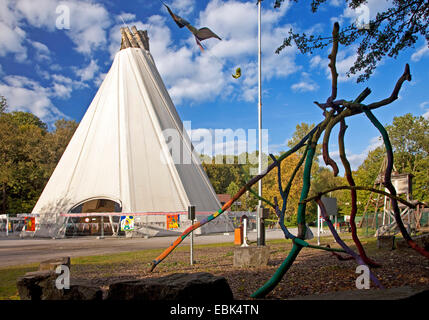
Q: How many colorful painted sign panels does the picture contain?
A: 3